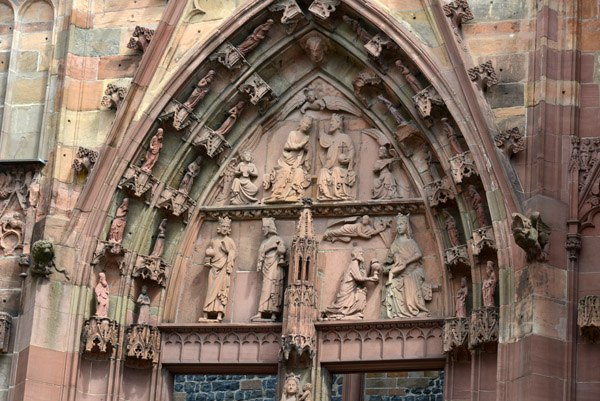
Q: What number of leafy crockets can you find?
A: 6